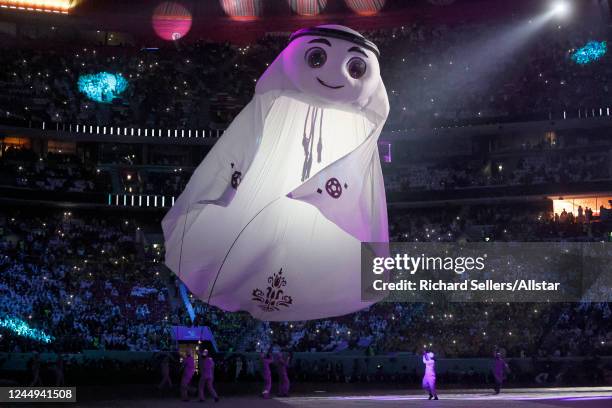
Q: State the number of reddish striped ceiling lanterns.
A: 4